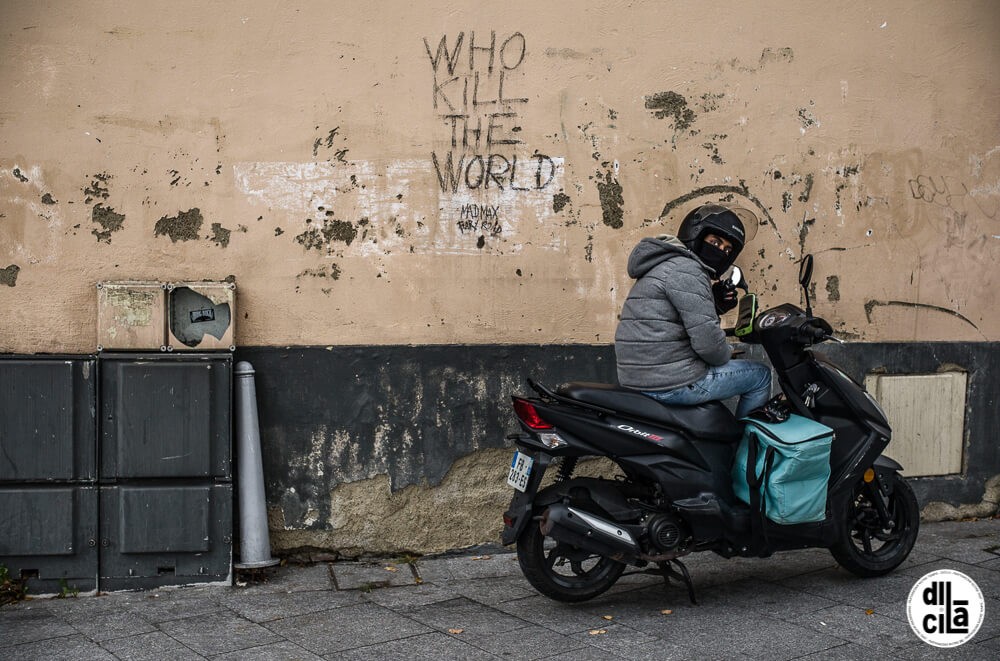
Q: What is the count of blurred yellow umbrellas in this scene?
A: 0